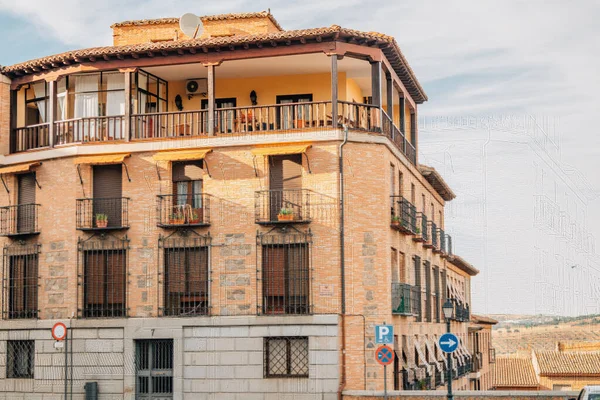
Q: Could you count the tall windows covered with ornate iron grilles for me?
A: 4